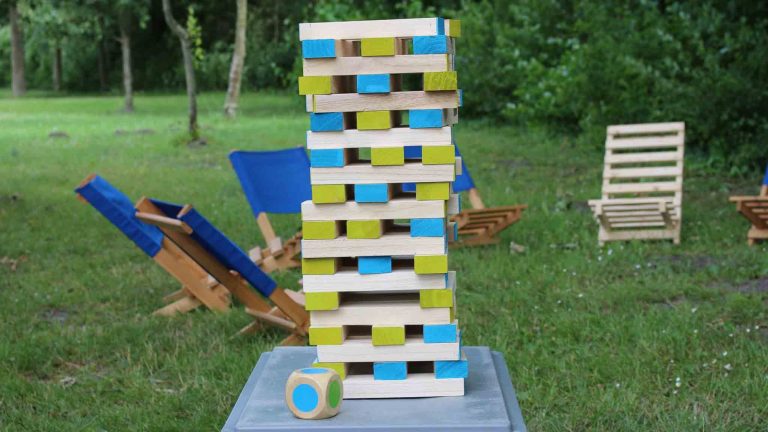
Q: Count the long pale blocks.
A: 11